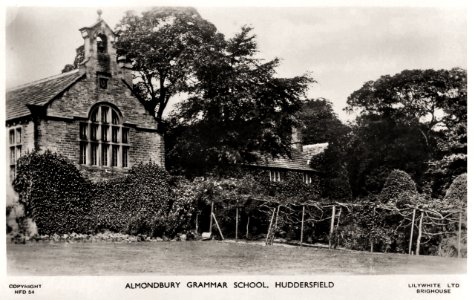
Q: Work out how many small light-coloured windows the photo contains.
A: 2